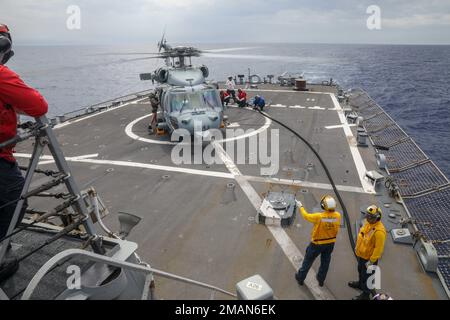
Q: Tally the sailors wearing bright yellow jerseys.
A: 2